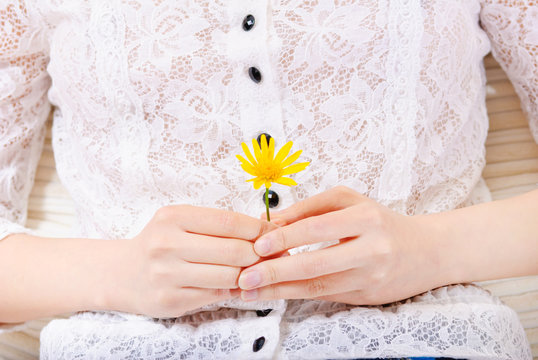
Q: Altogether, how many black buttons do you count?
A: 6